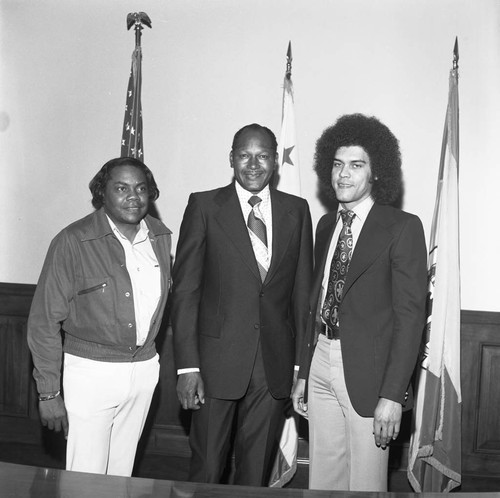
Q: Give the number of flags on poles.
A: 3